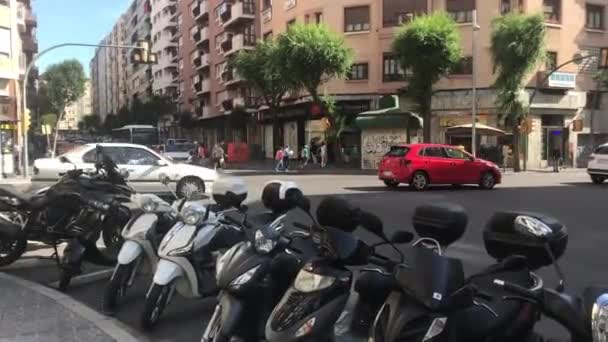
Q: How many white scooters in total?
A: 2